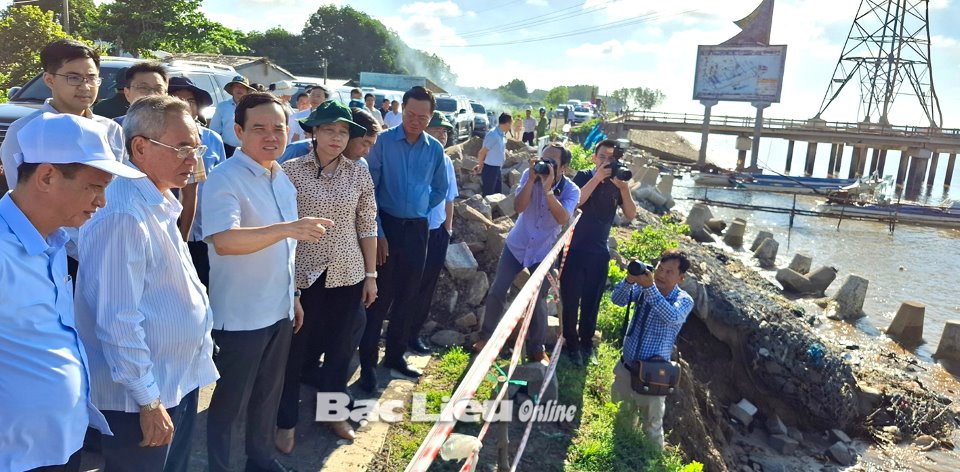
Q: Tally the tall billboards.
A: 1